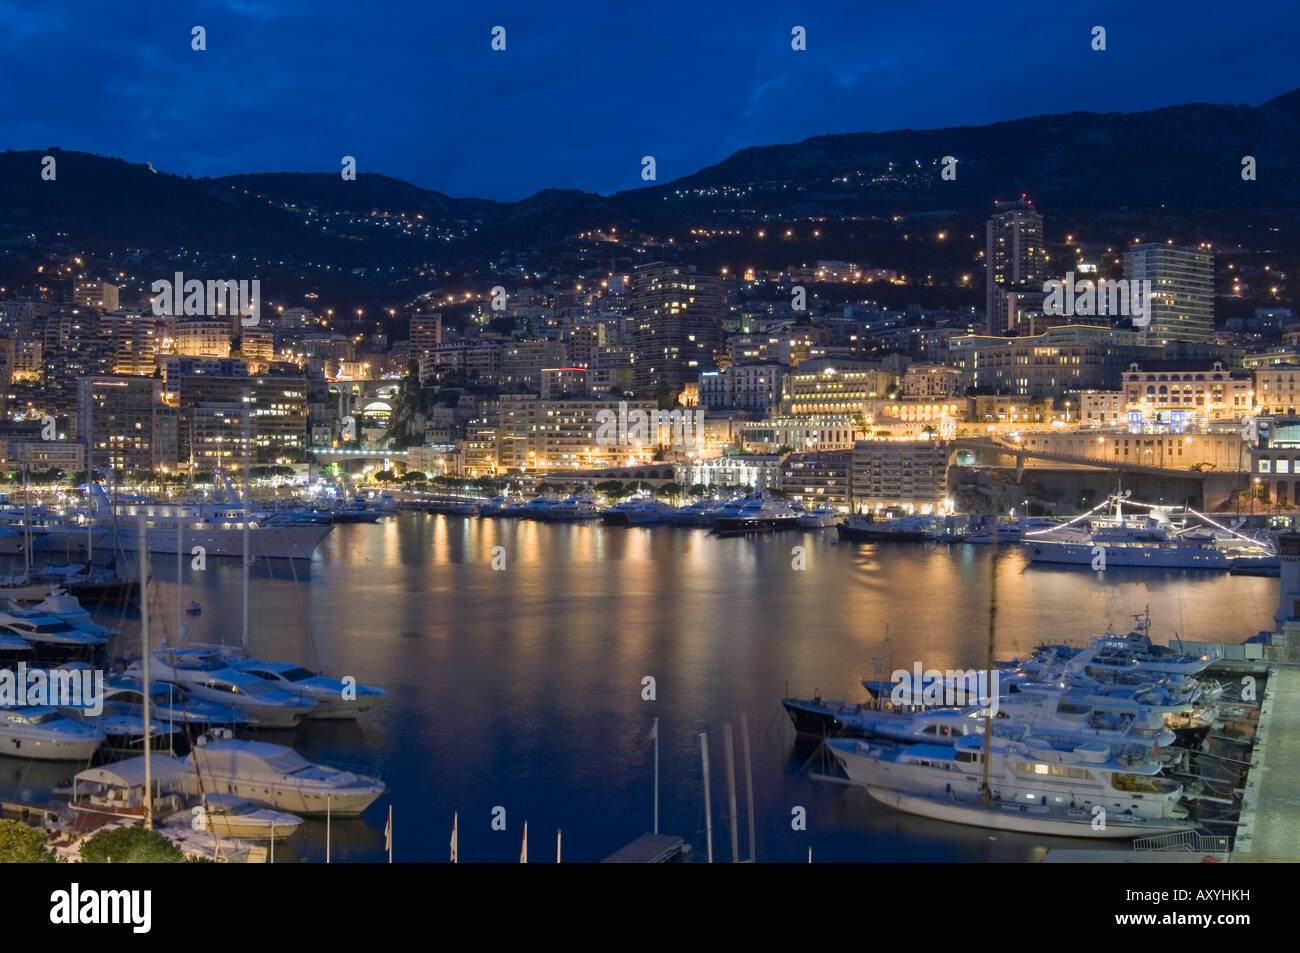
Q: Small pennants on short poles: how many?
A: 3